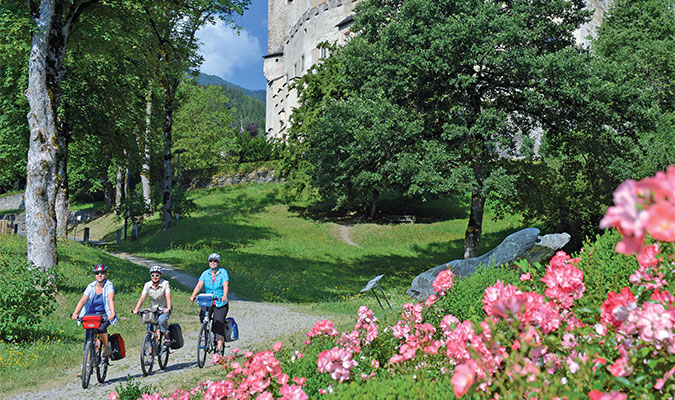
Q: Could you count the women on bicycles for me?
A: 3